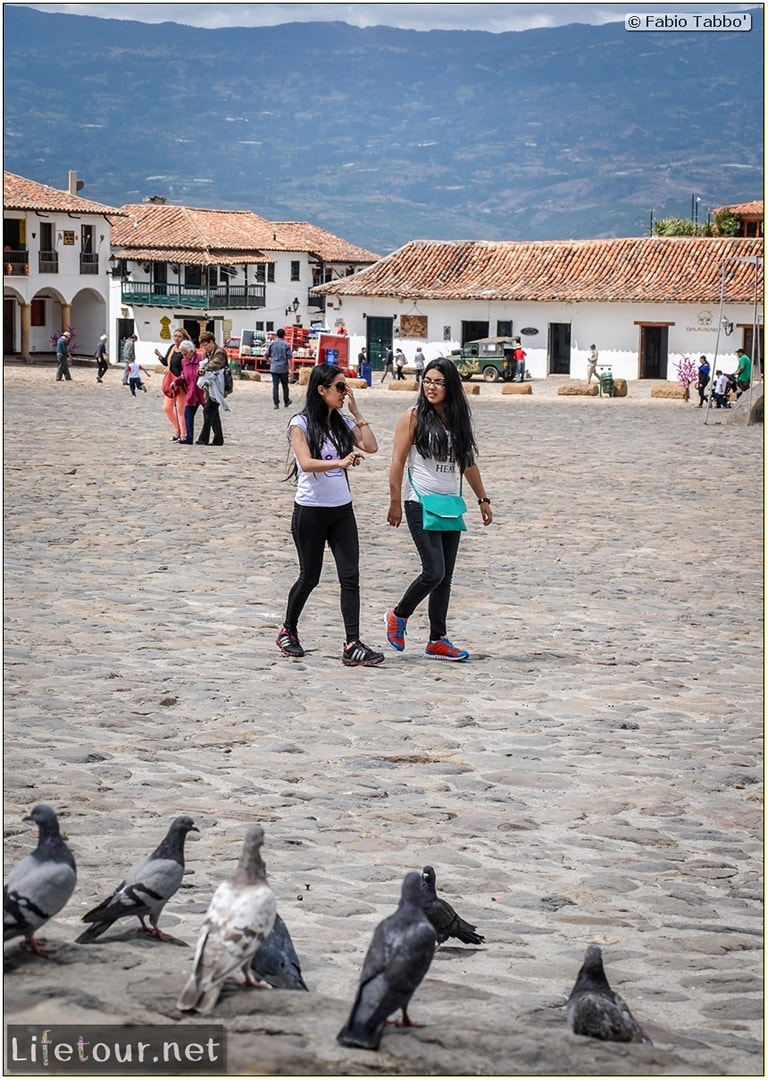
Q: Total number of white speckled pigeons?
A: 1